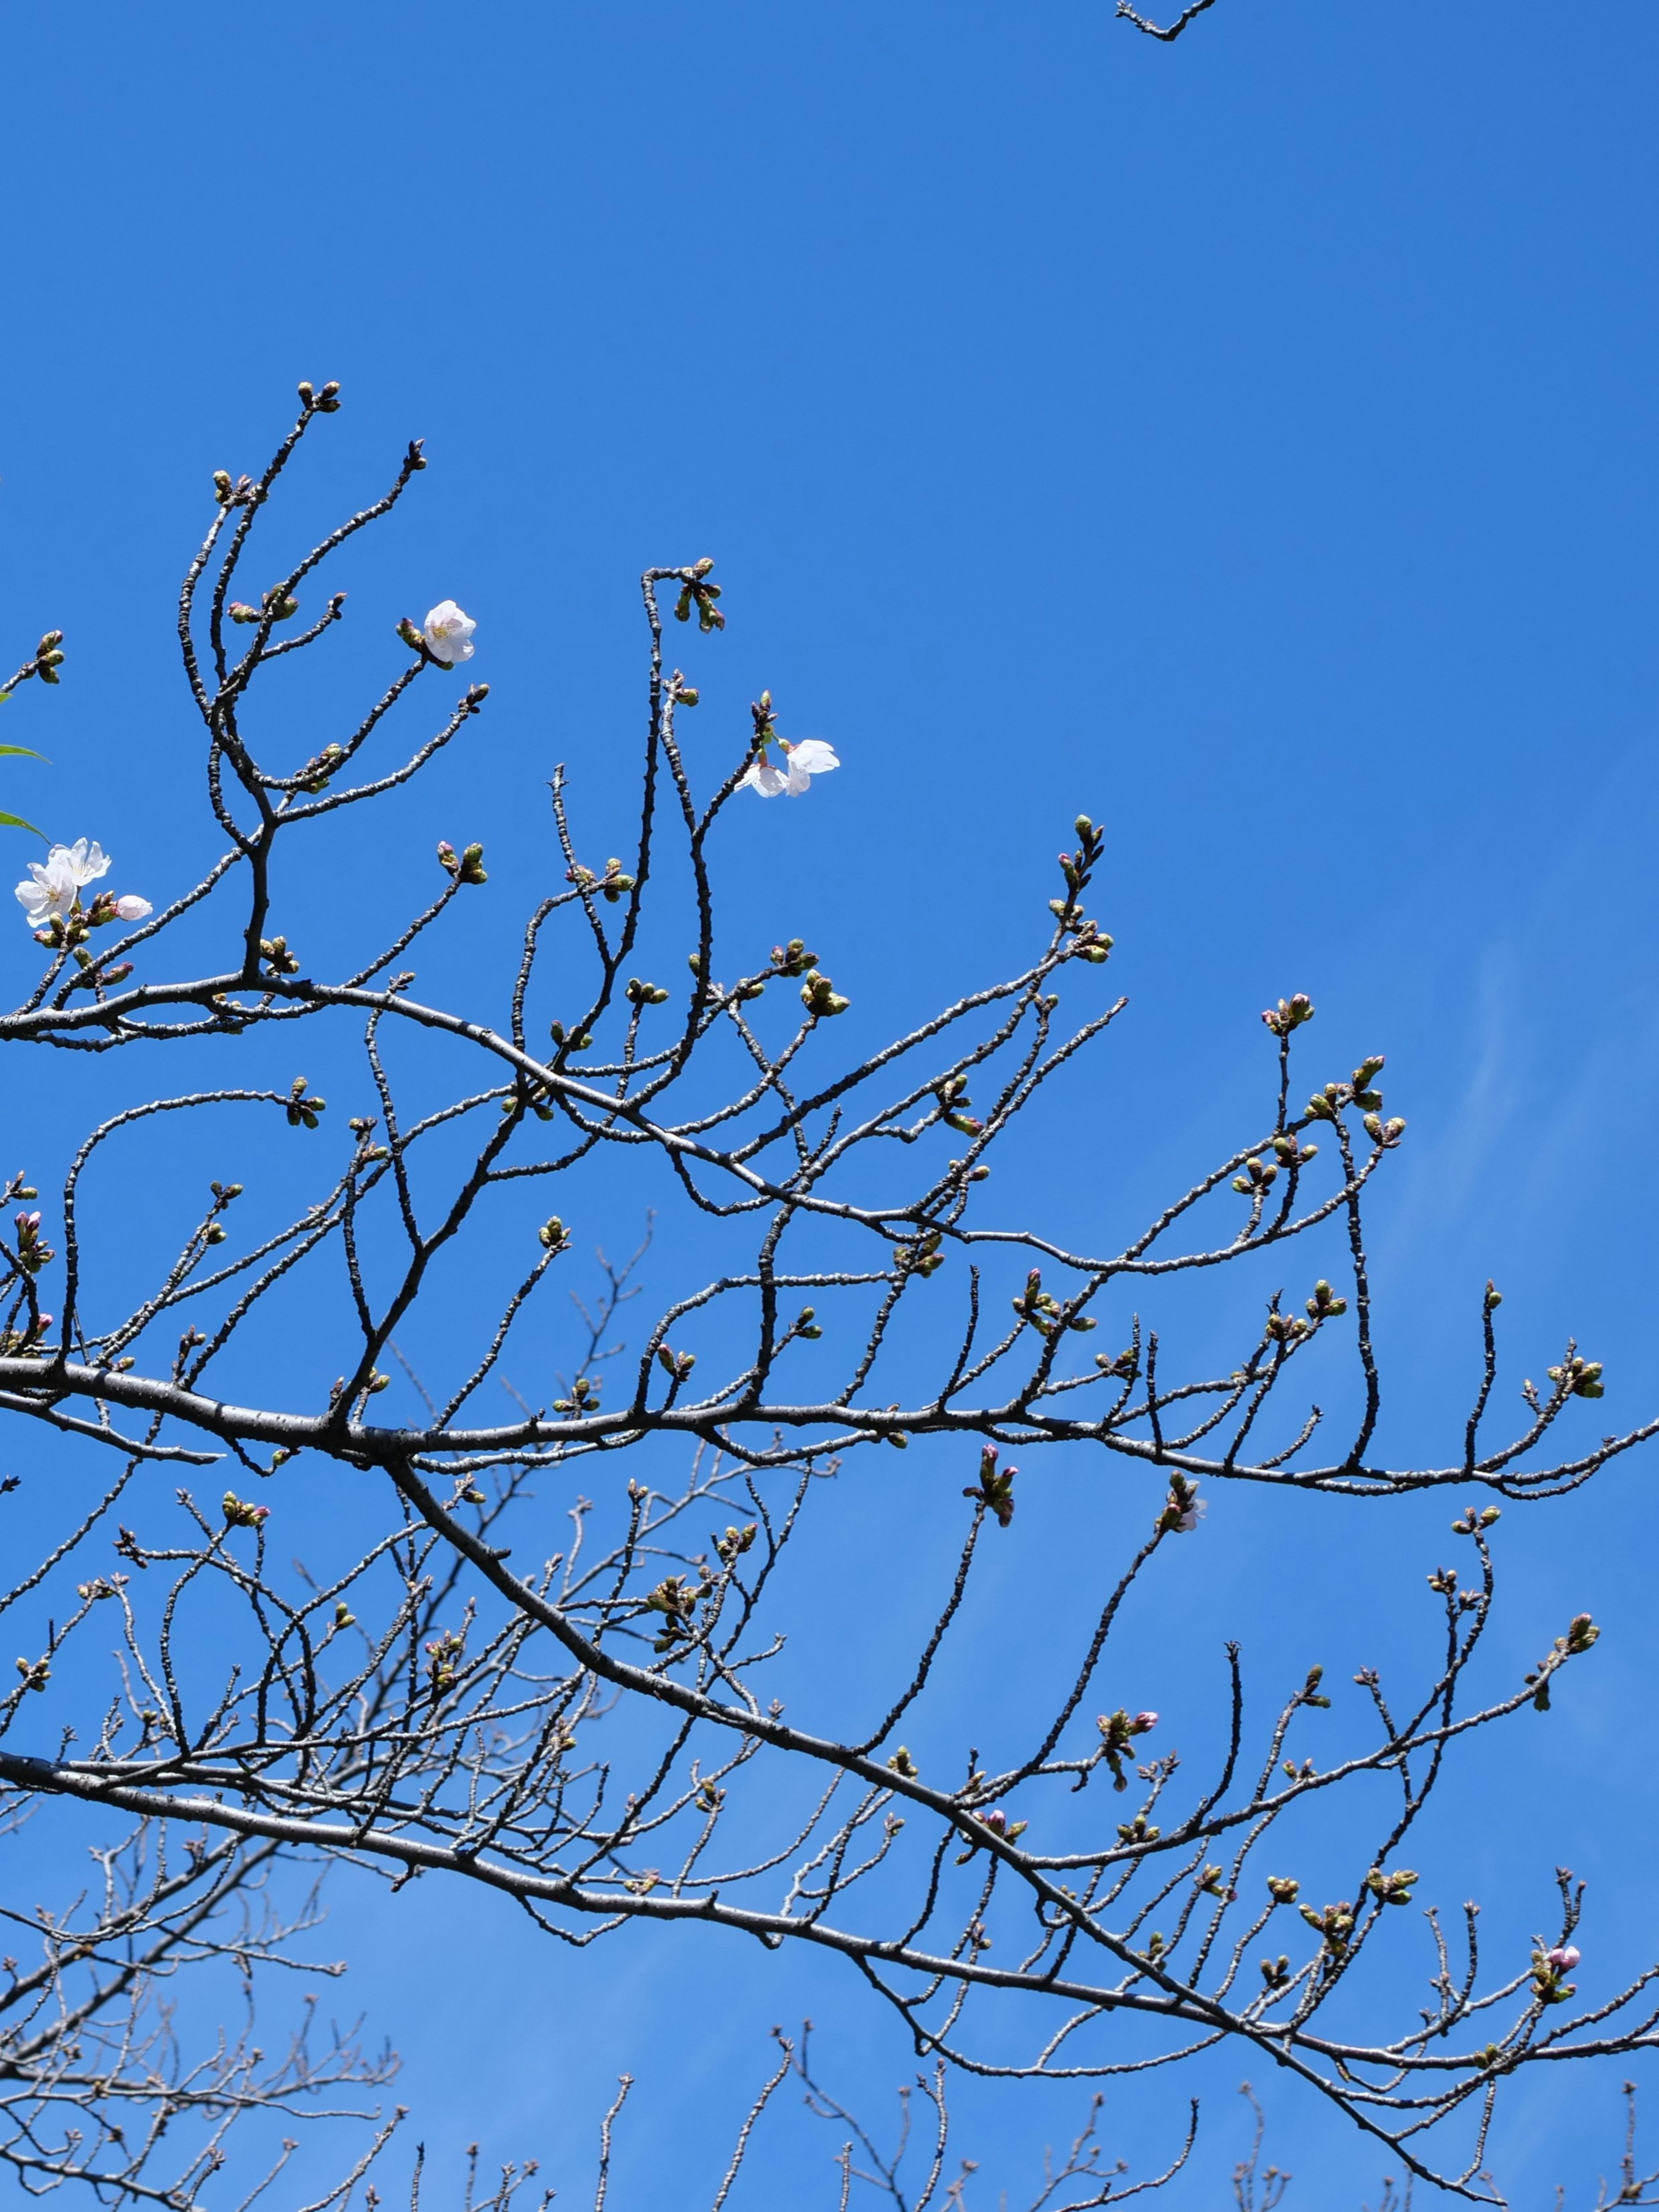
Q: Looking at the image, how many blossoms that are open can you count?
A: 5